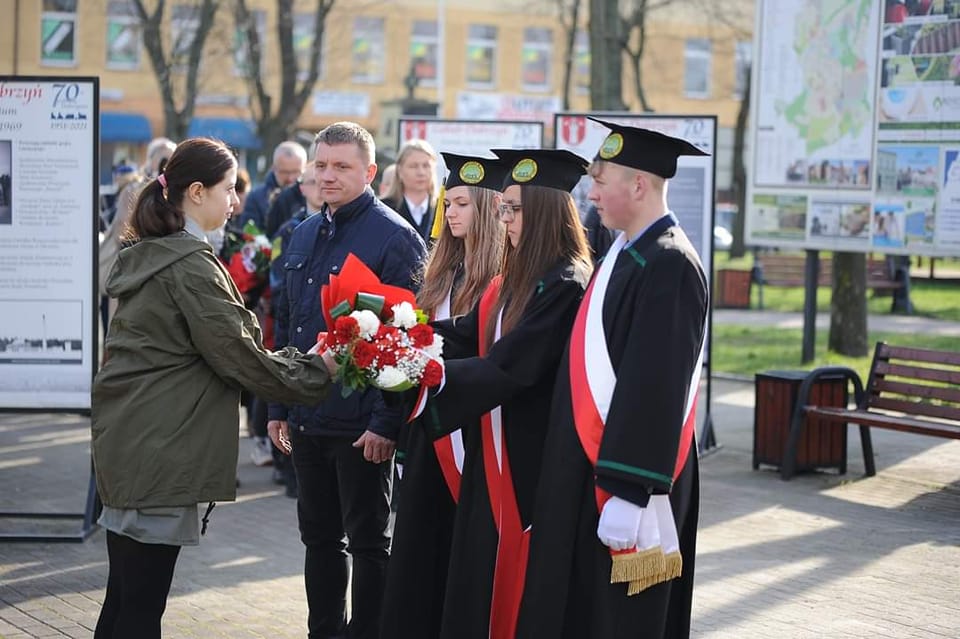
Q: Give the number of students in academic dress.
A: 3